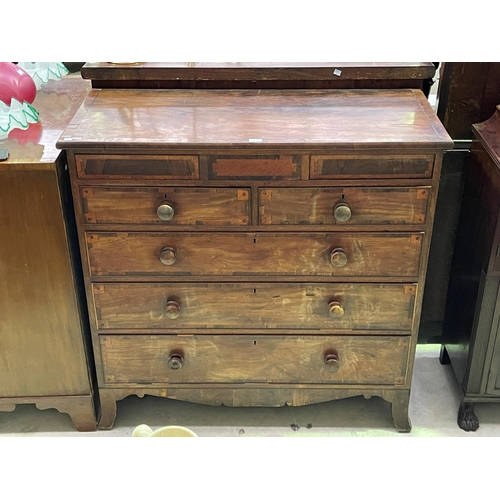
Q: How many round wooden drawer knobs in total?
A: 8